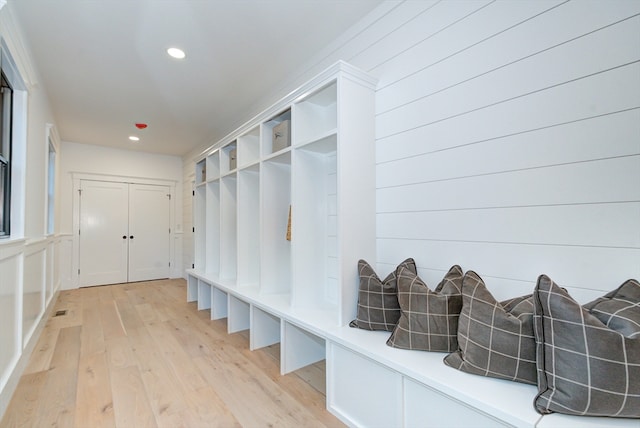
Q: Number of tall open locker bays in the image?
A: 6